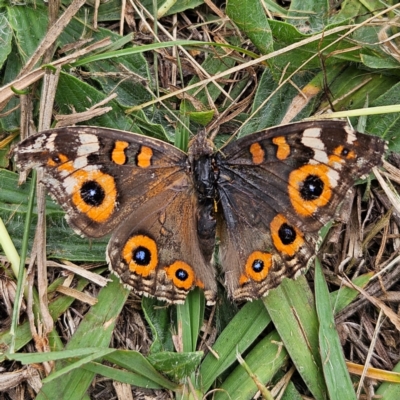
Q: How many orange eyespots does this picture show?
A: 6